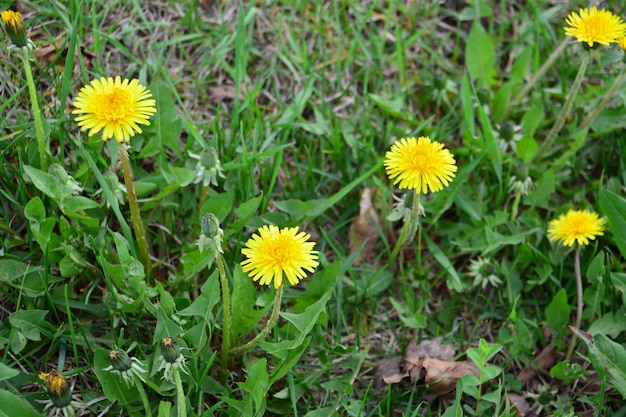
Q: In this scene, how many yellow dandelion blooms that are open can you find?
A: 5